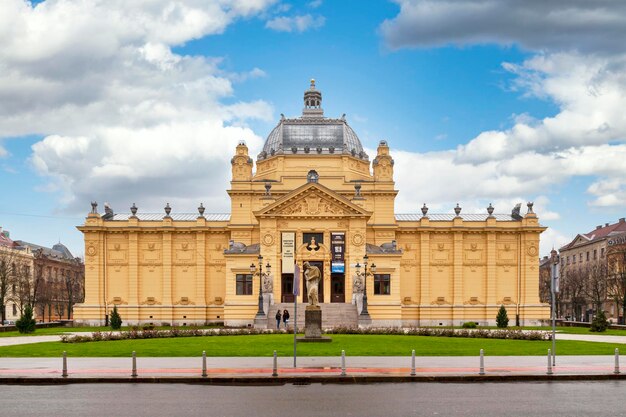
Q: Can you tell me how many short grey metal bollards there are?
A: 9